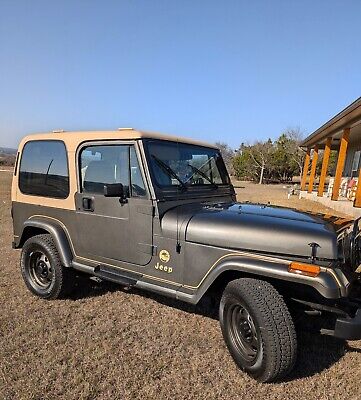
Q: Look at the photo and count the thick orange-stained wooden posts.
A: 5